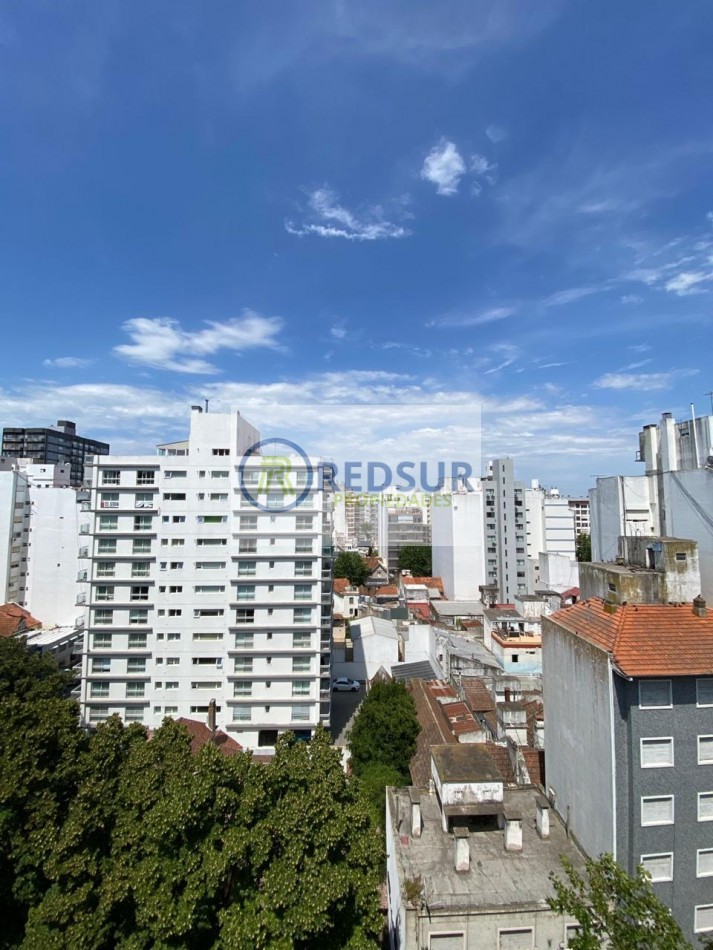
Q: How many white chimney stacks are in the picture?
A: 4